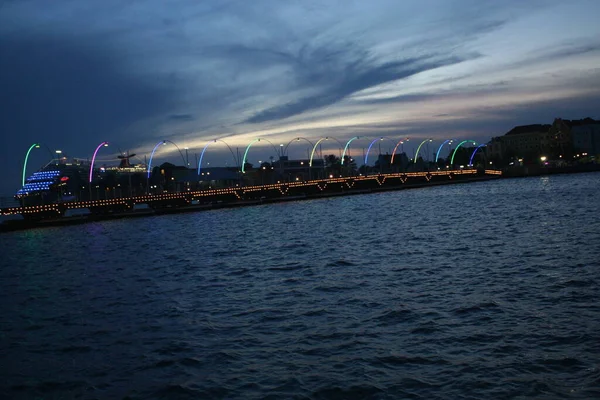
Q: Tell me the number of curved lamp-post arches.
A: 14